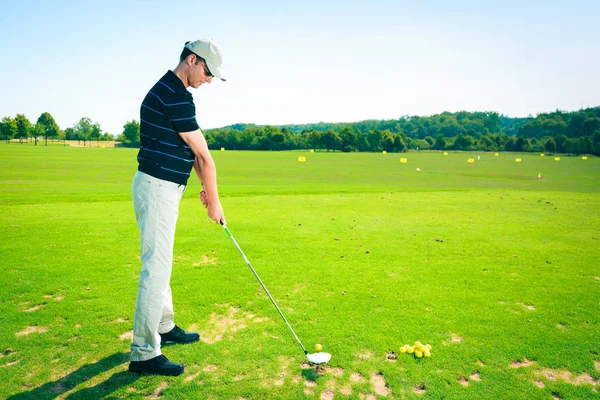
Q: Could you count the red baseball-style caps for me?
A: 0